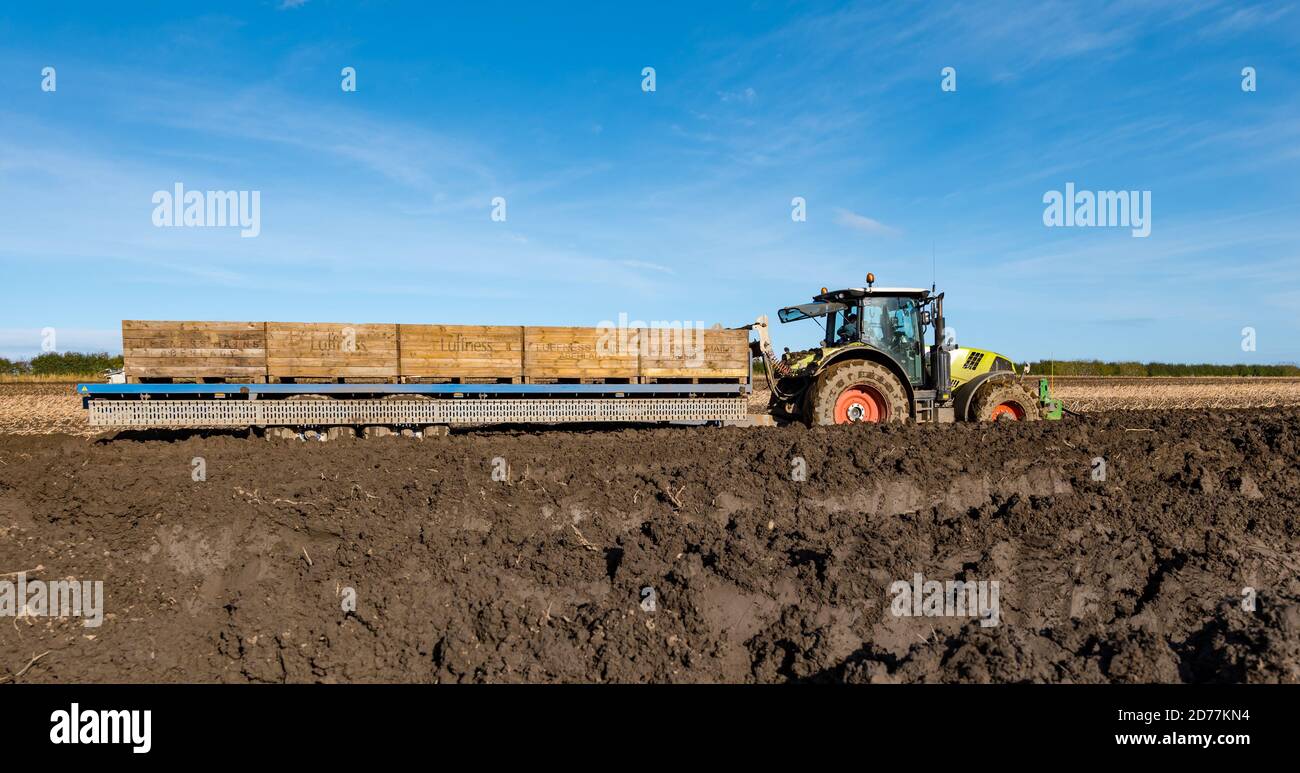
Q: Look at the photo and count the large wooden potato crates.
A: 5